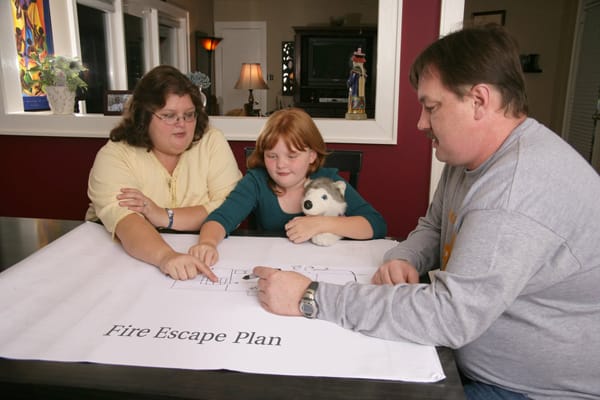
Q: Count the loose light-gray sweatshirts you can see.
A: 1